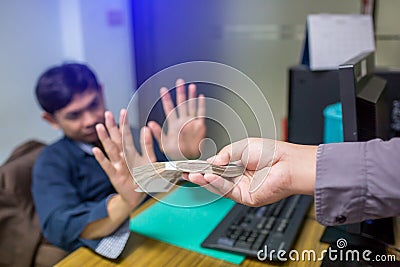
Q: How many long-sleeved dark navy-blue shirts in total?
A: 1